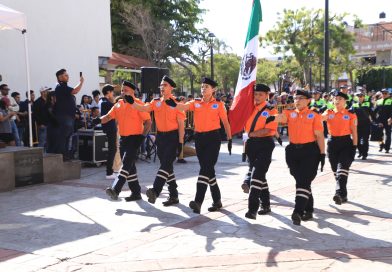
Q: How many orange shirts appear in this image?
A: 6